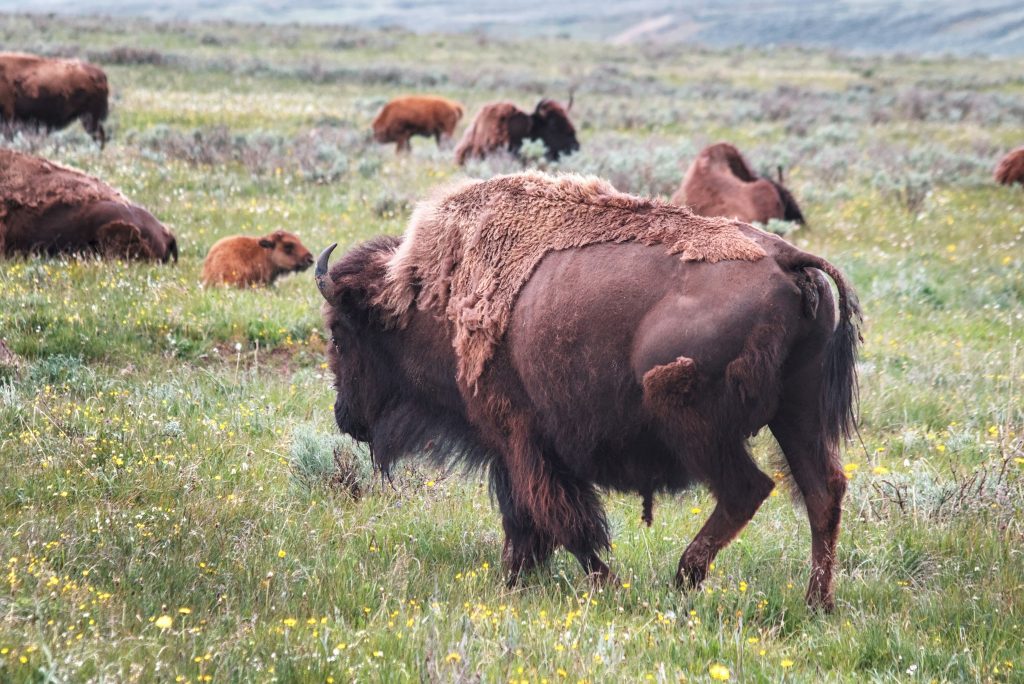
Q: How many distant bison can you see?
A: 7